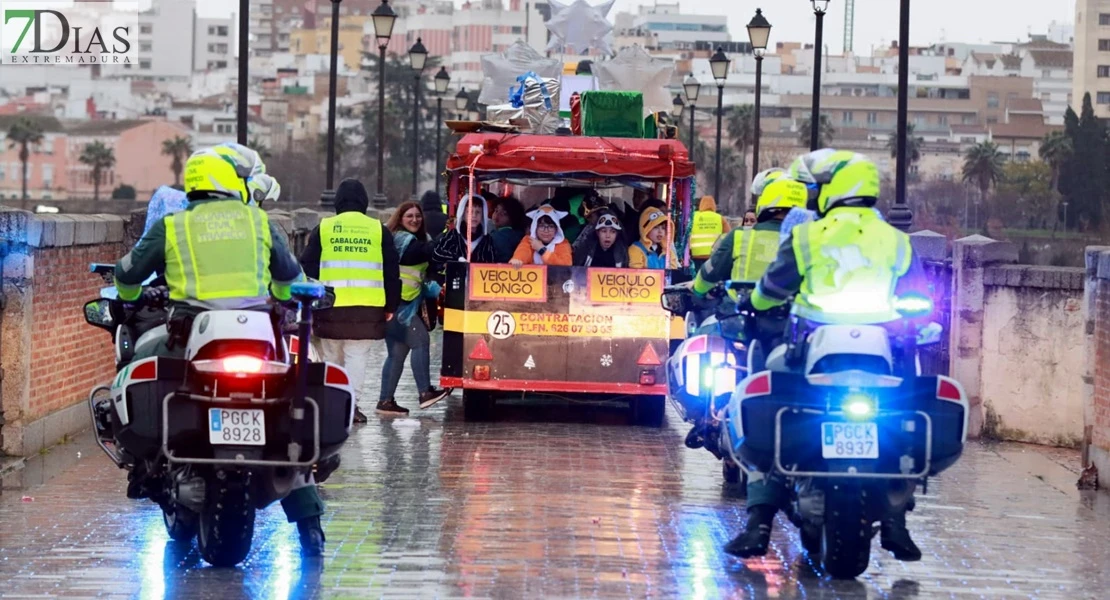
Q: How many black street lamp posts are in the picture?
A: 12